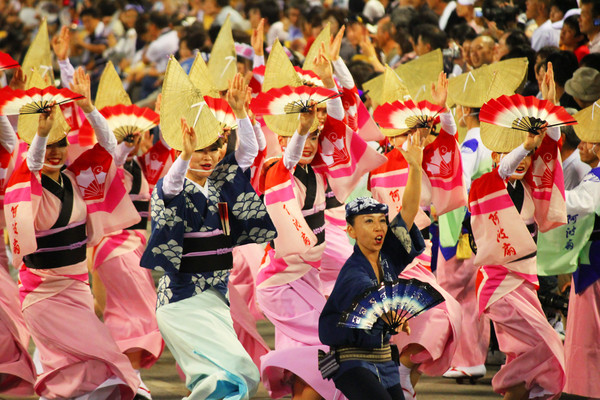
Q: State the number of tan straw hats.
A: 13